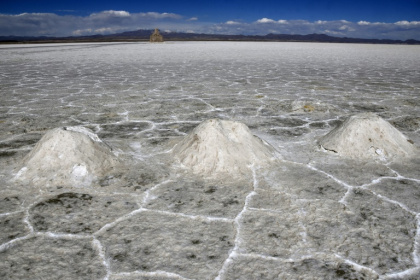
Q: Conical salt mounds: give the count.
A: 3